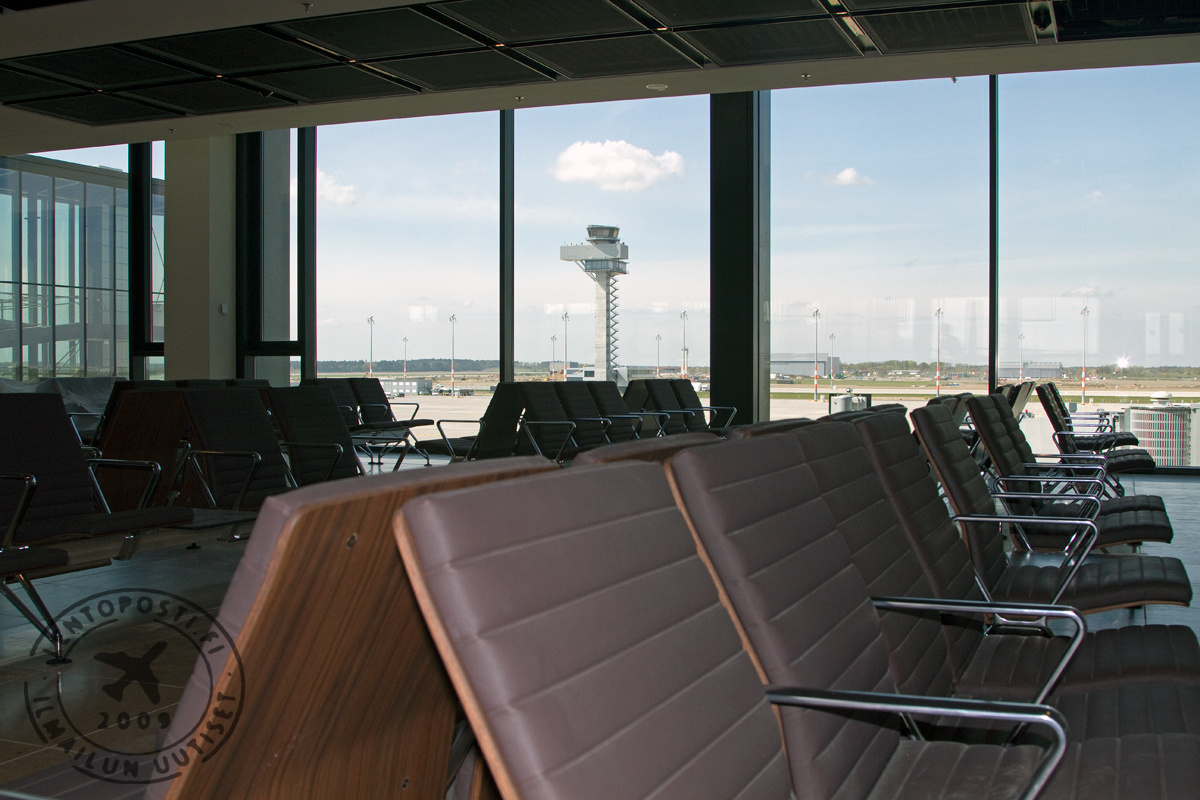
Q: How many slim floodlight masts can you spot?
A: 12